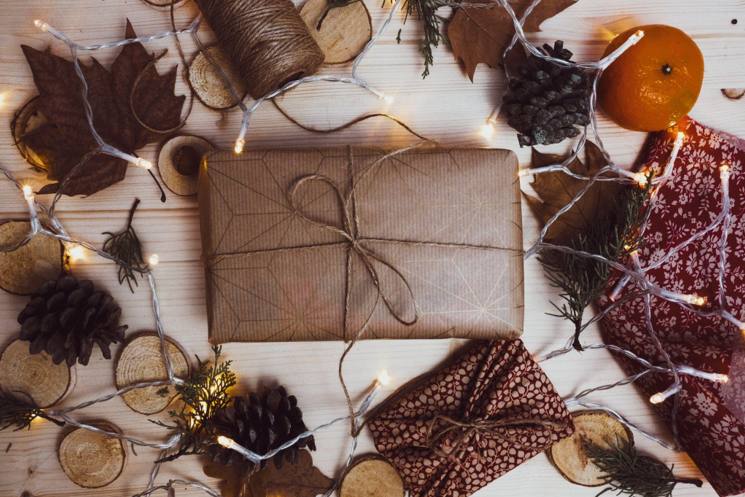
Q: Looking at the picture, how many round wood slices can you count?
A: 11